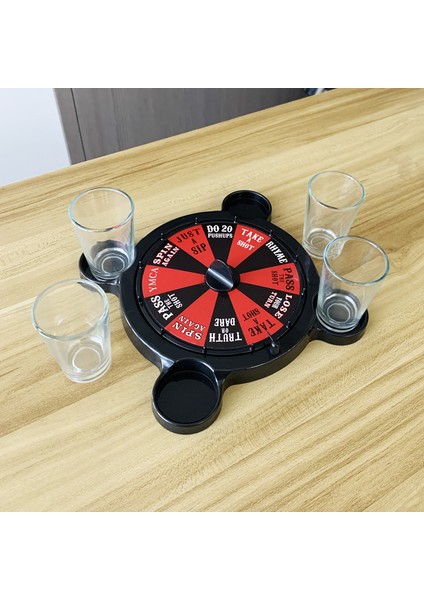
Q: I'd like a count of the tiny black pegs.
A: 12